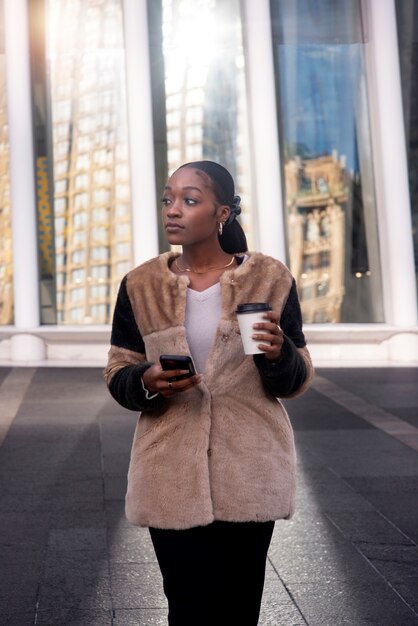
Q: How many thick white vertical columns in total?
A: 4